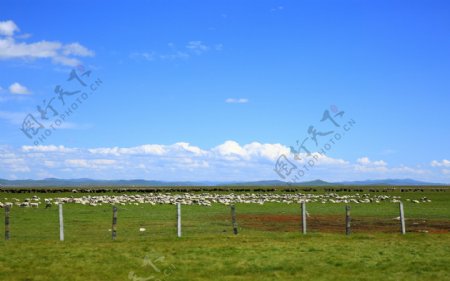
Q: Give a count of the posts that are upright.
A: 8